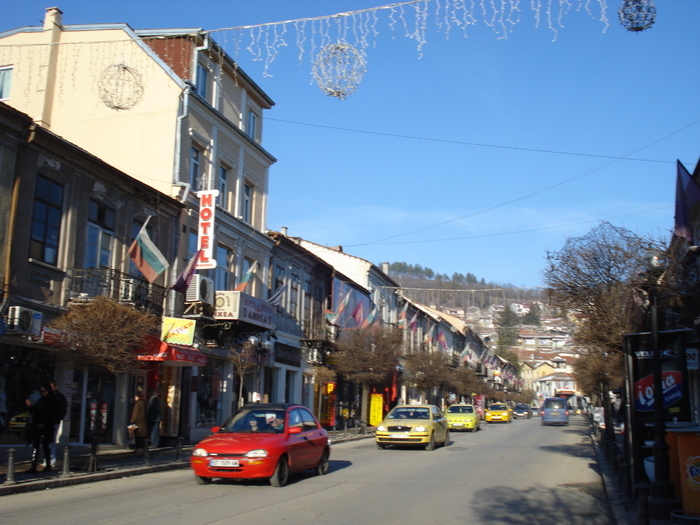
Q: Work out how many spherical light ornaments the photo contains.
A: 3